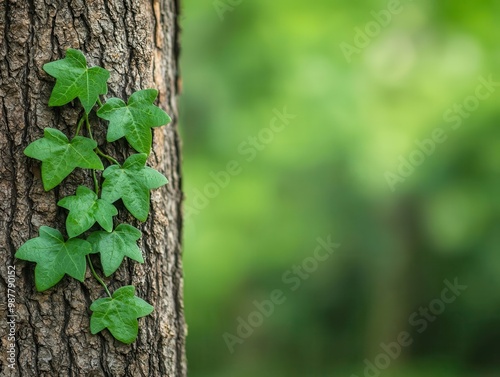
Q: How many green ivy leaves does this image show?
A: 8